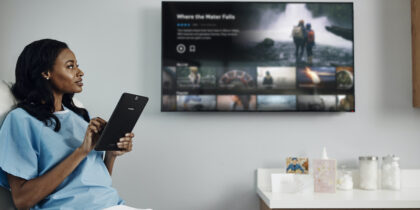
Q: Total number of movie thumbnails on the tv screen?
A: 12